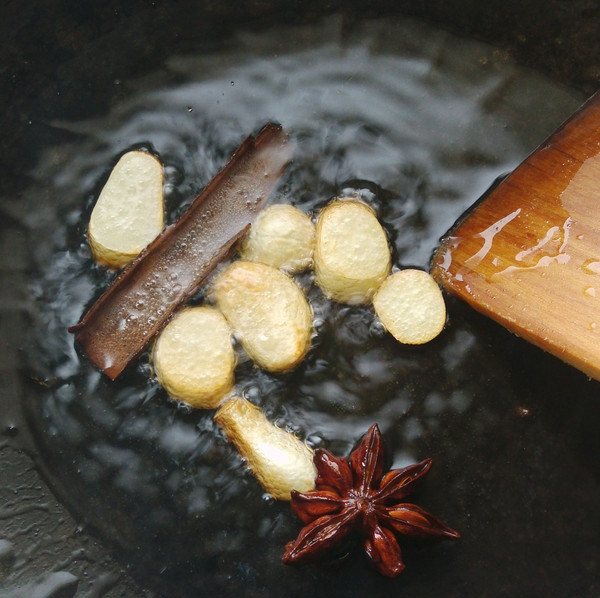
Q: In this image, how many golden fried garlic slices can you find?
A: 7